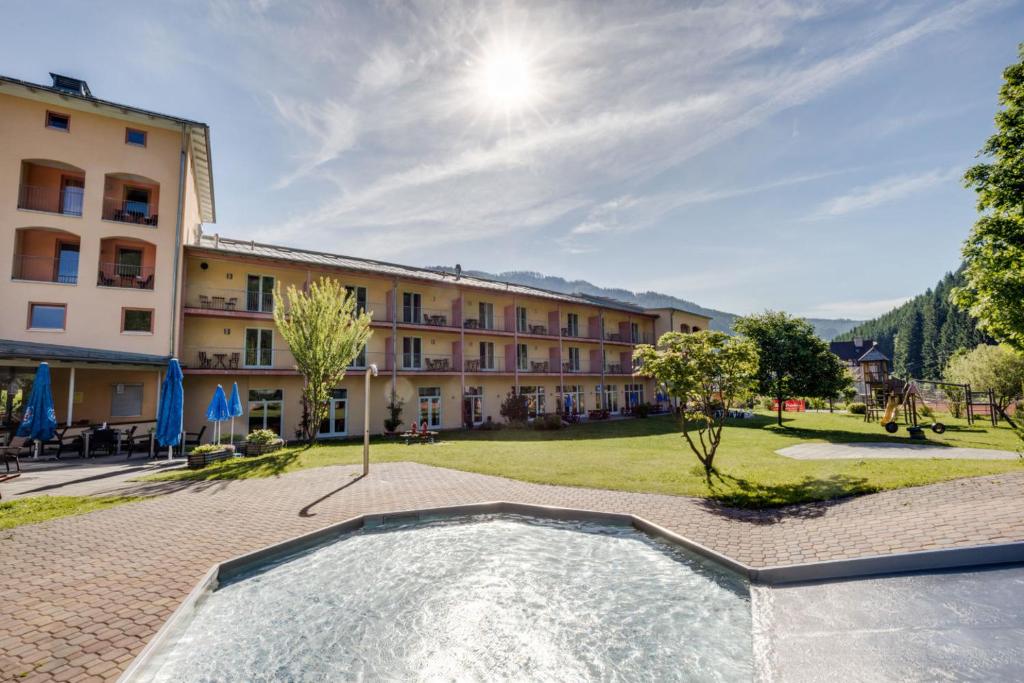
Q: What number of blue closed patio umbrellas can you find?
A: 4